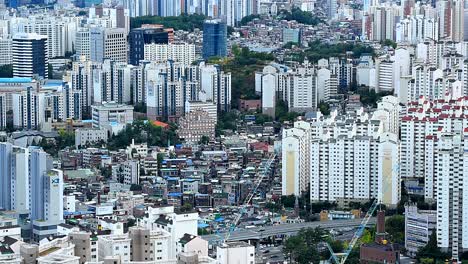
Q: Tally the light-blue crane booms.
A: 2